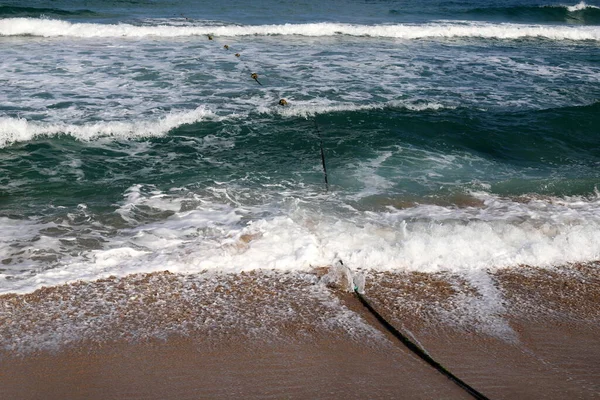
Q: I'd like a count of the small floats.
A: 5